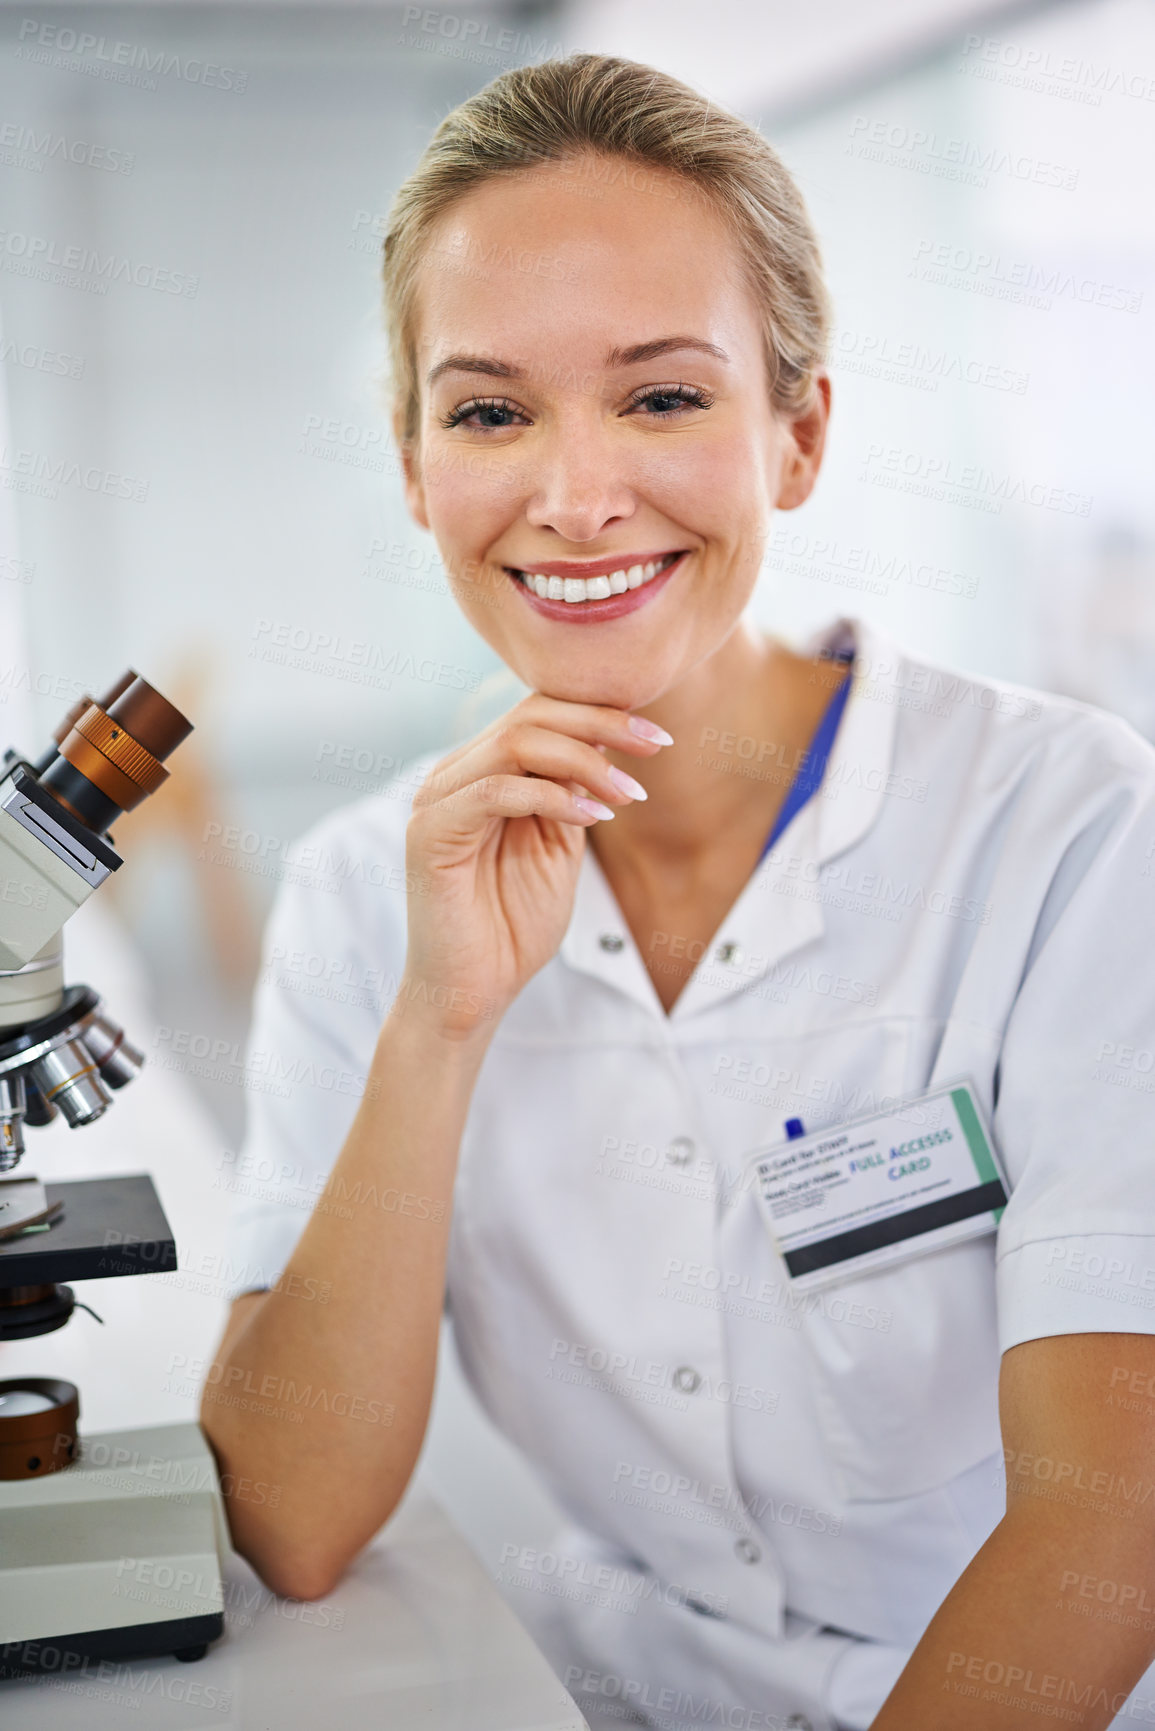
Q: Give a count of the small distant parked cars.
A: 0